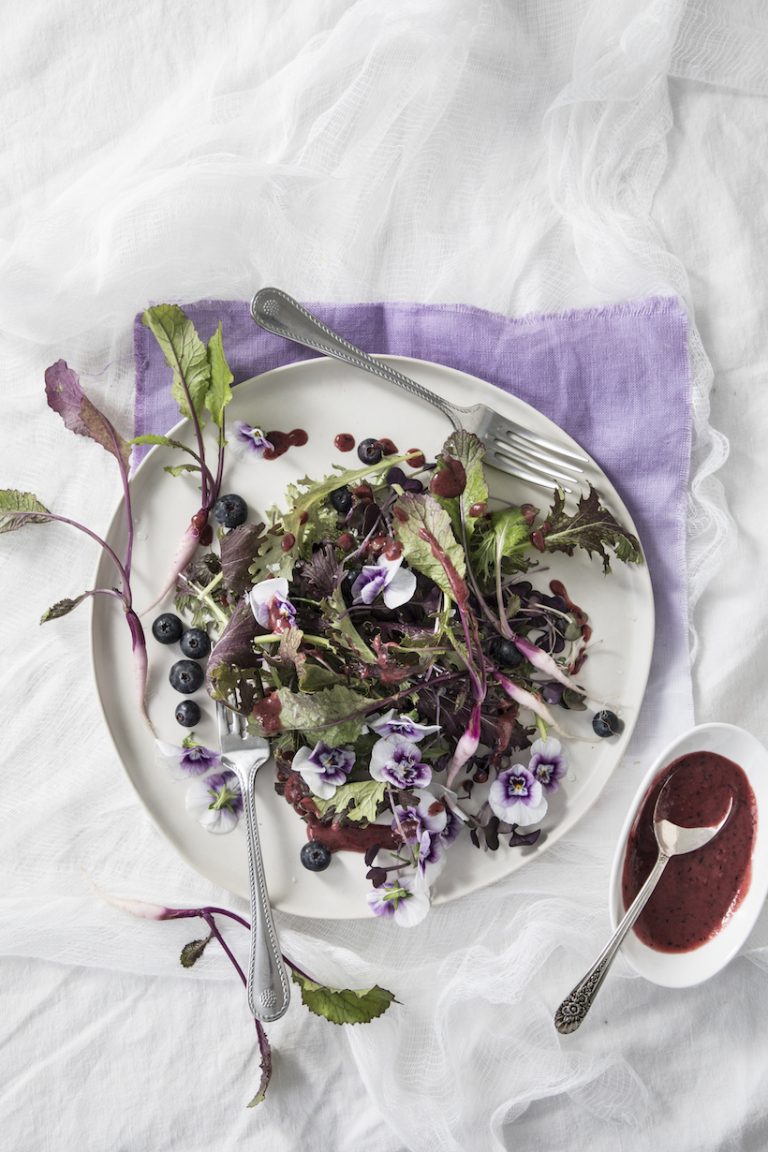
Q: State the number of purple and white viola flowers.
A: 14